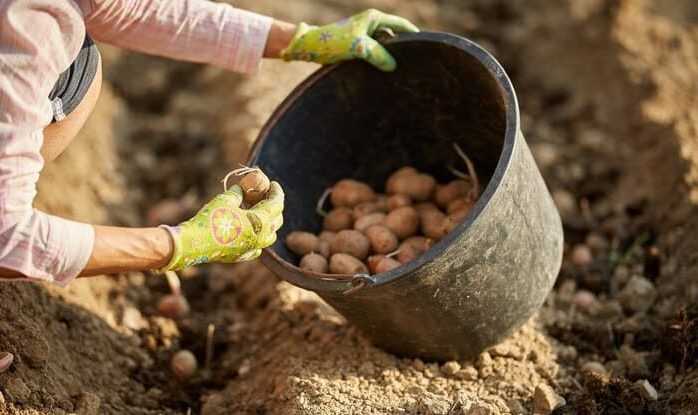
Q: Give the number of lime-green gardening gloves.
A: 2